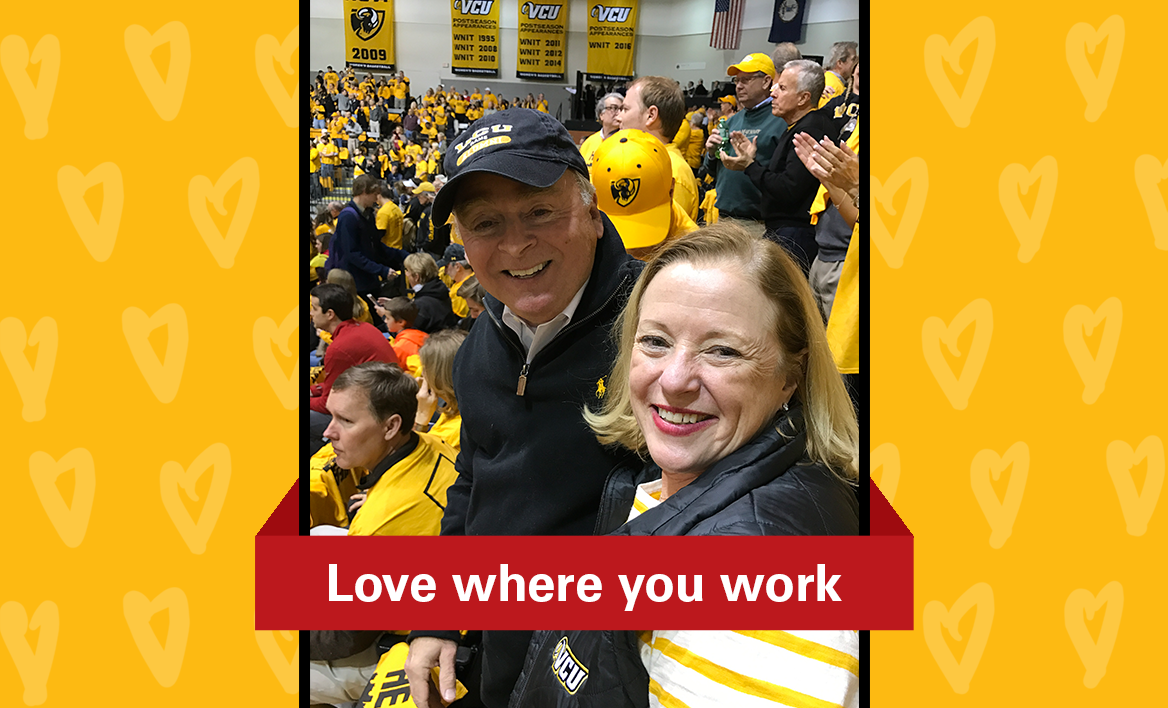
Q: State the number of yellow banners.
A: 4